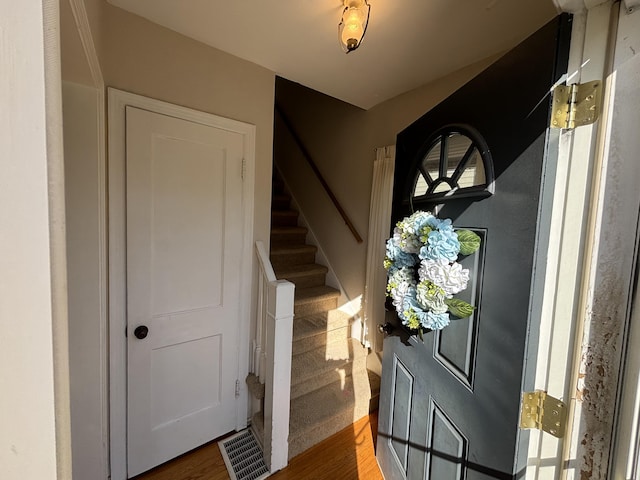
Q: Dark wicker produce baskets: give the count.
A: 0